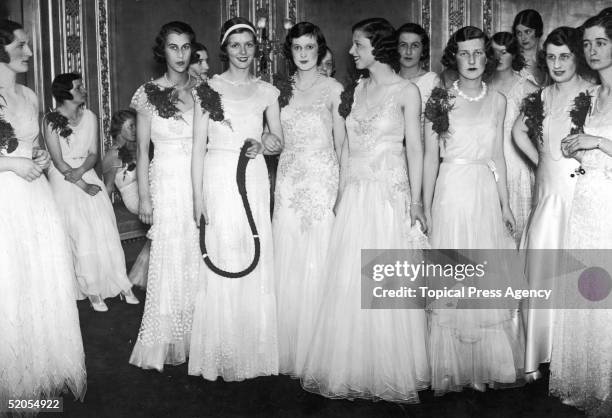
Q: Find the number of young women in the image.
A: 15